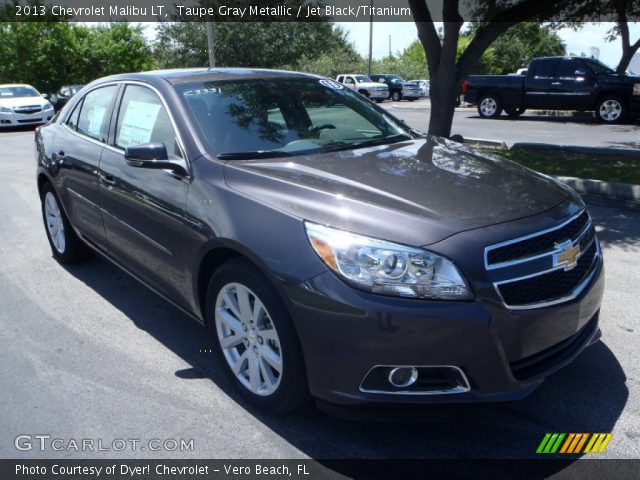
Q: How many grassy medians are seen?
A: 1